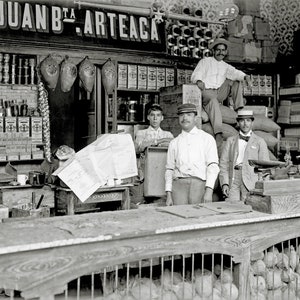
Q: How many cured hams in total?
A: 4